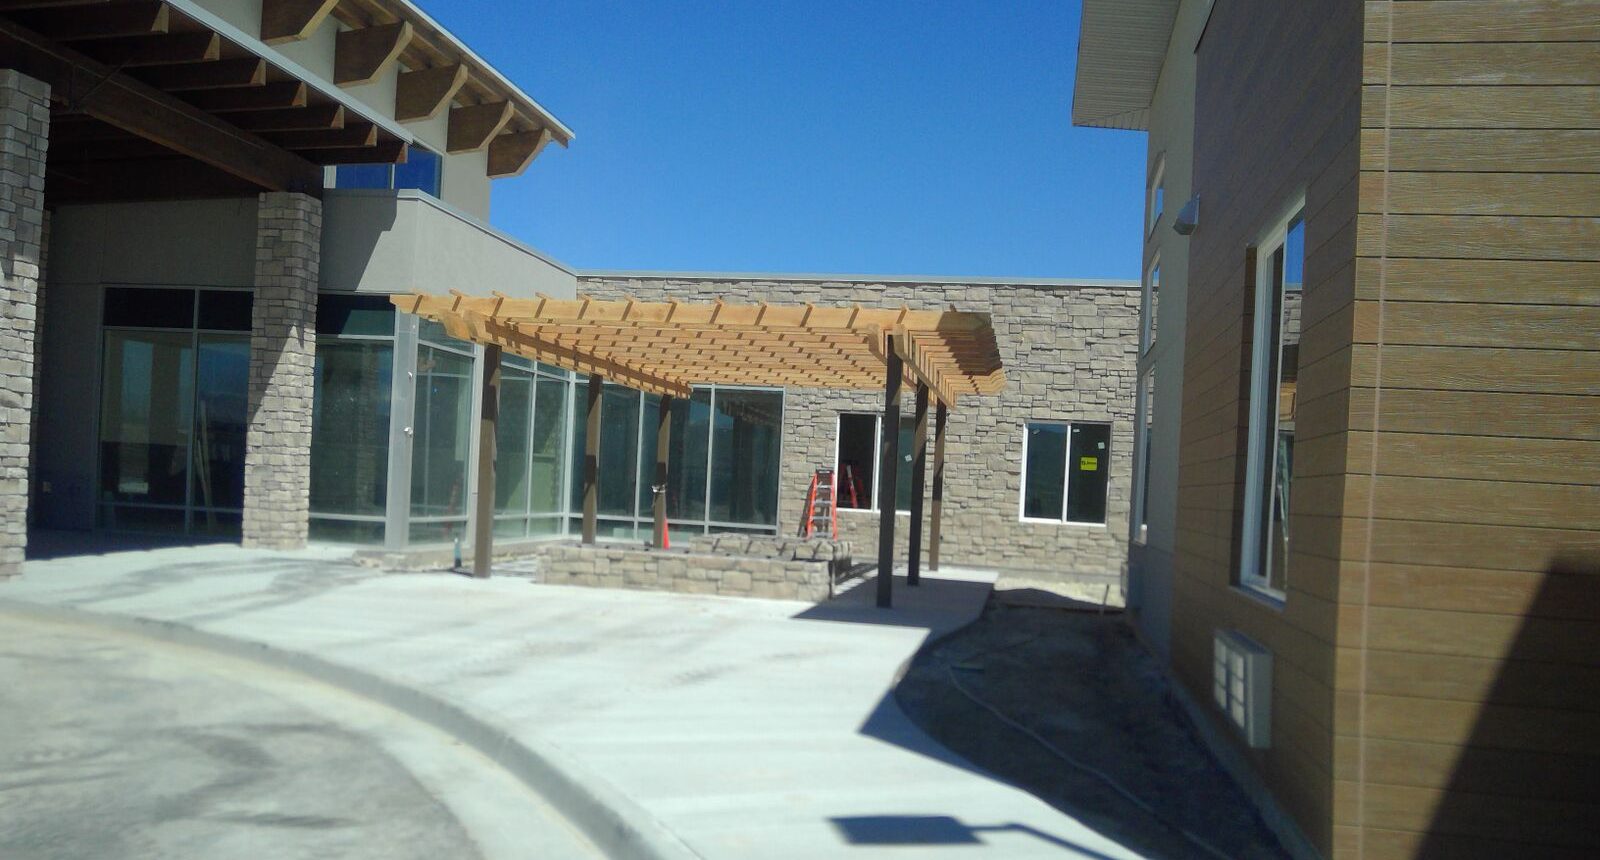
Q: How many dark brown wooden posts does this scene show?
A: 6